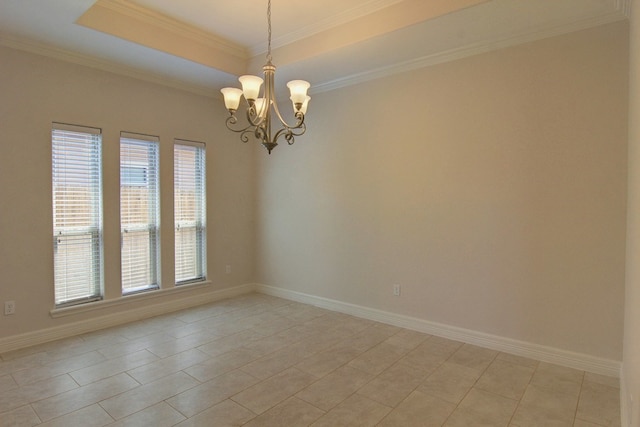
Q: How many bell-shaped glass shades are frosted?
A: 5